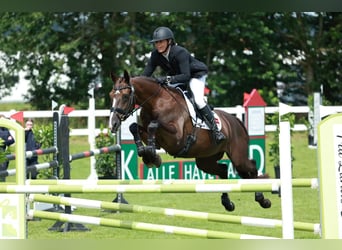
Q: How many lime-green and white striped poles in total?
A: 4